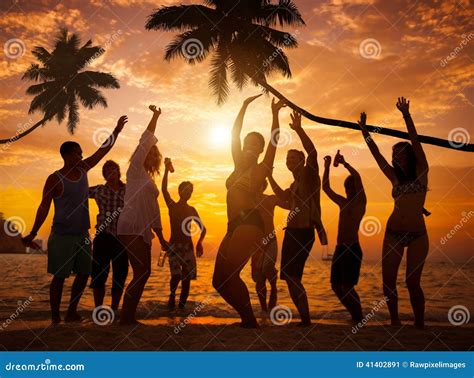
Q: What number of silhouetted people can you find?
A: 9